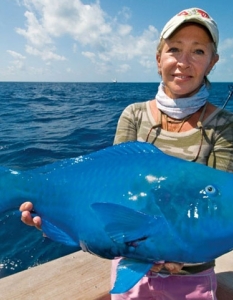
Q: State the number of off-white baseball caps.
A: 1